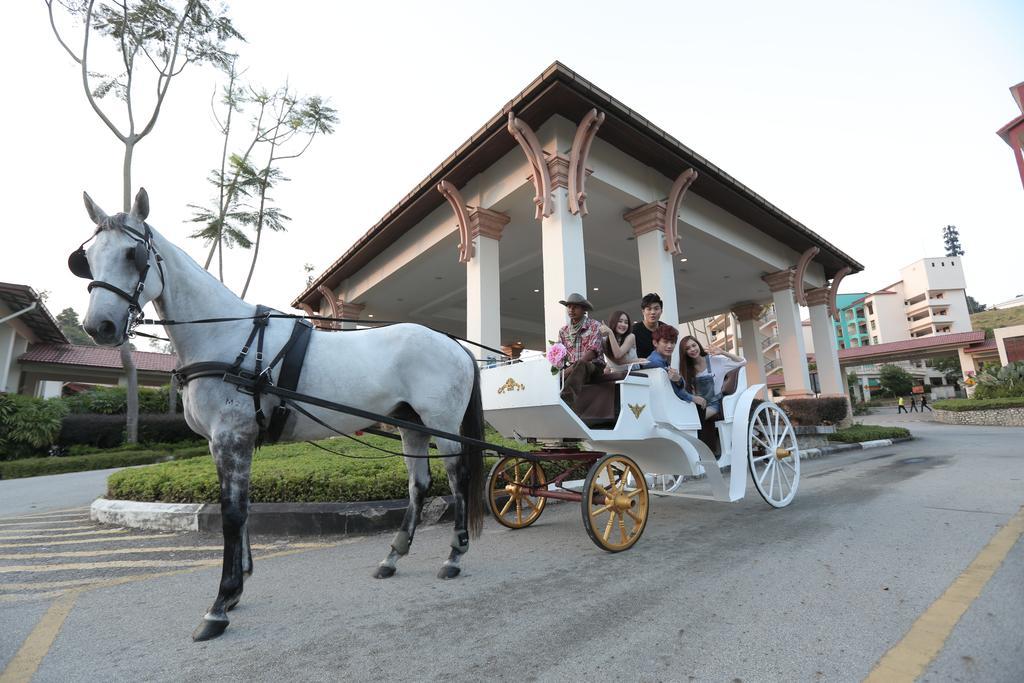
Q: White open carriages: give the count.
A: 1